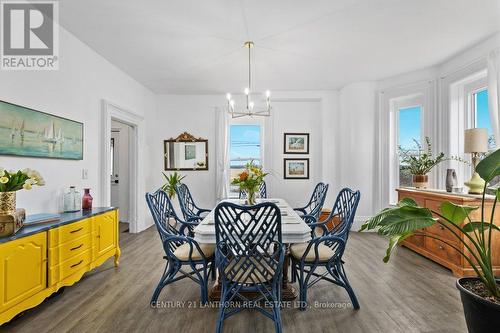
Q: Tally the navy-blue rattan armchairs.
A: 6